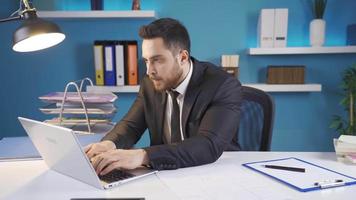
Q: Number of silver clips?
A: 1